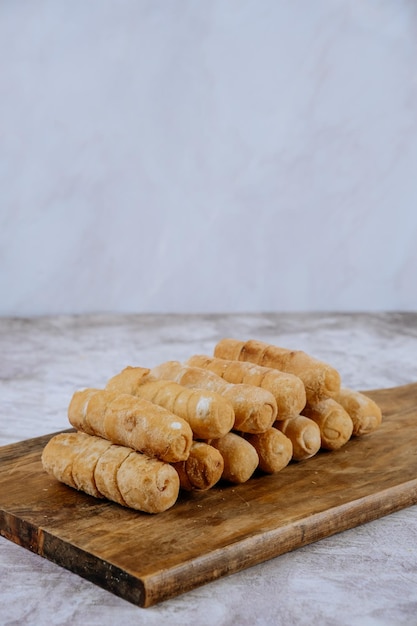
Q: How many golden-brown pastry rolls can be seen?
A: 12